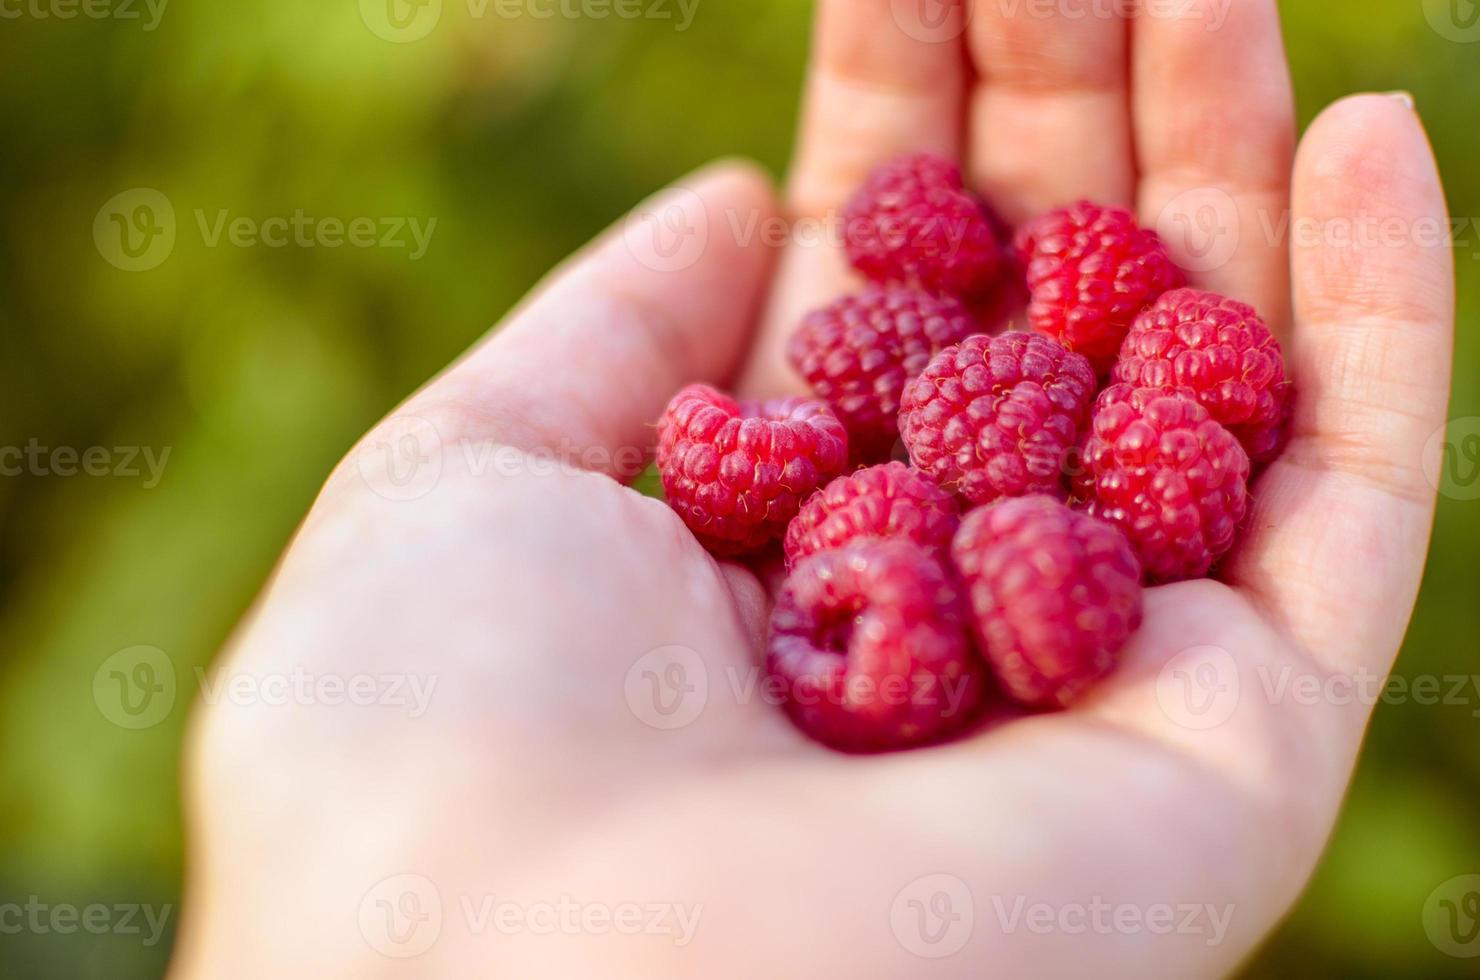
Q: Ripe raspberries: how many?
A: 10